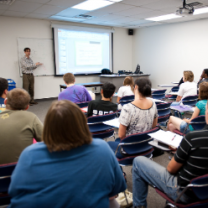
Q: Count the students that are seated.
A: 11